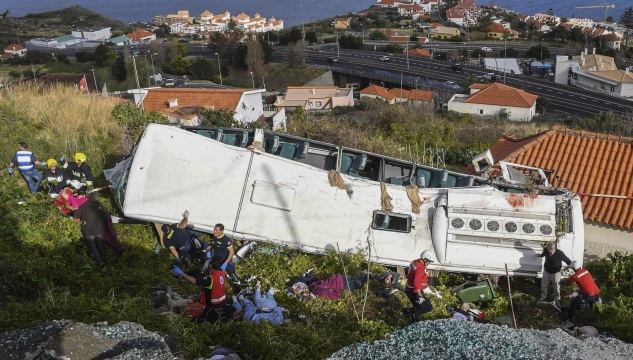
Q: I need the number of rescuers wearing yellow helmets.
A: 2